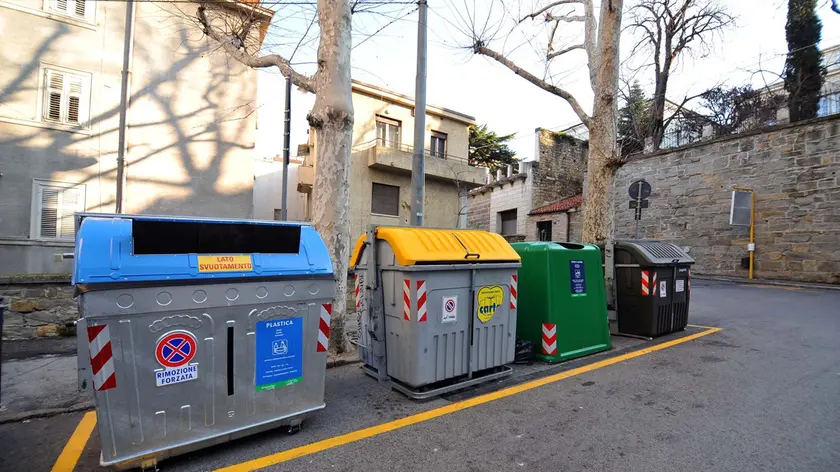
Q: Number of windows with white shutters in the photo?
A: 3